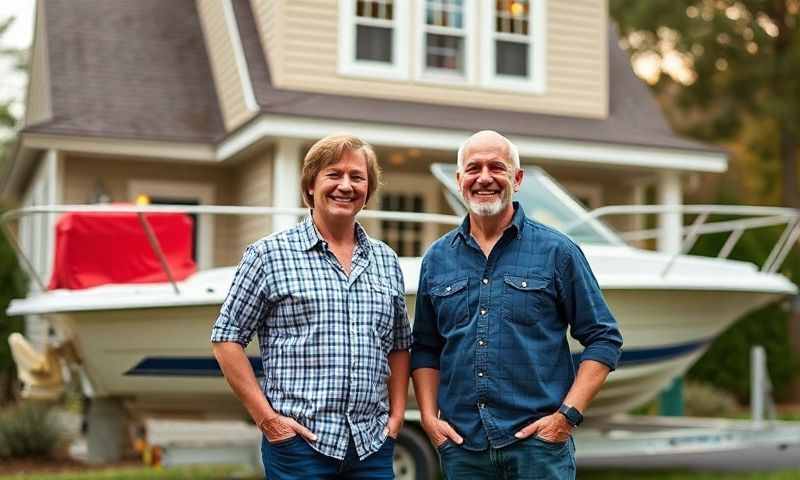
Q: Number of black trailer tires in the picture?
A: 1